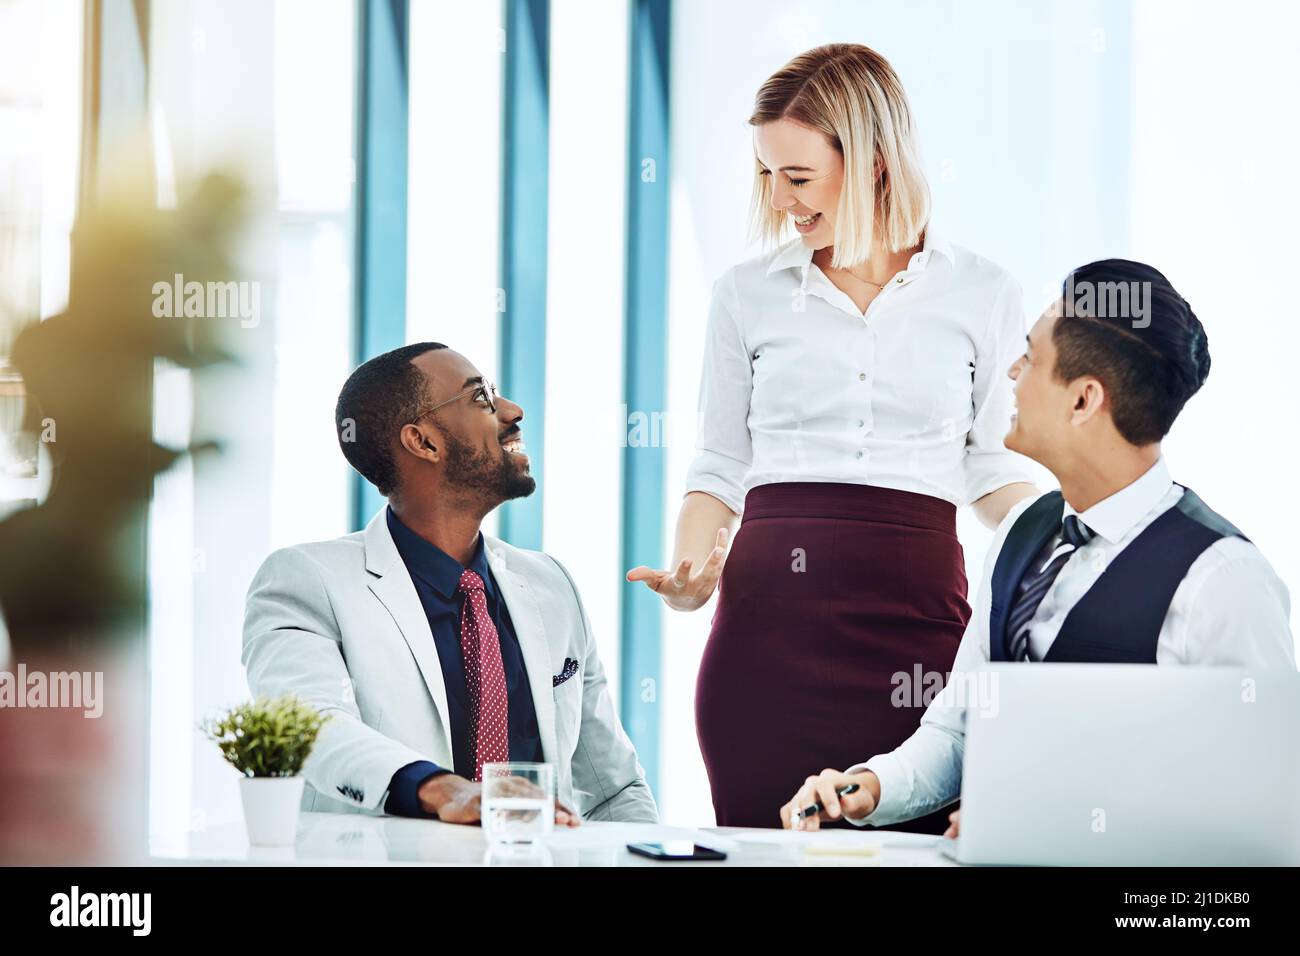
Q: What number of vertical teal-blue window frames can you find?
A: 3